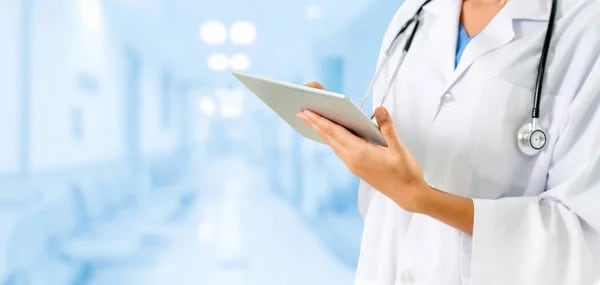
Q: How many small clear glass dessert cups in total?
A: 0